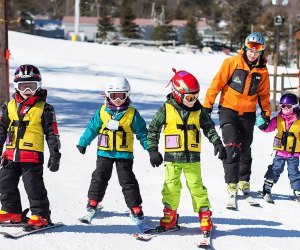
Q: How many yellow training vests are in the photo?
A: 4